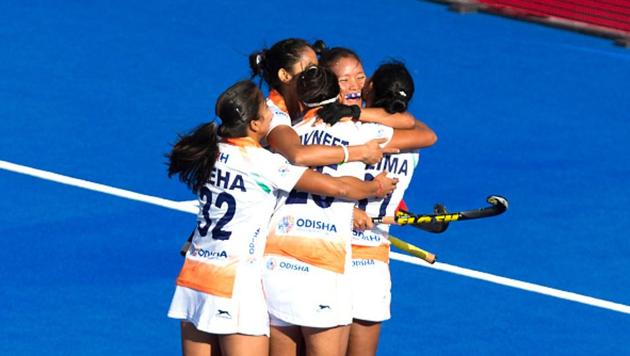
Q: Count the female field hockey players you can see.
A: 5